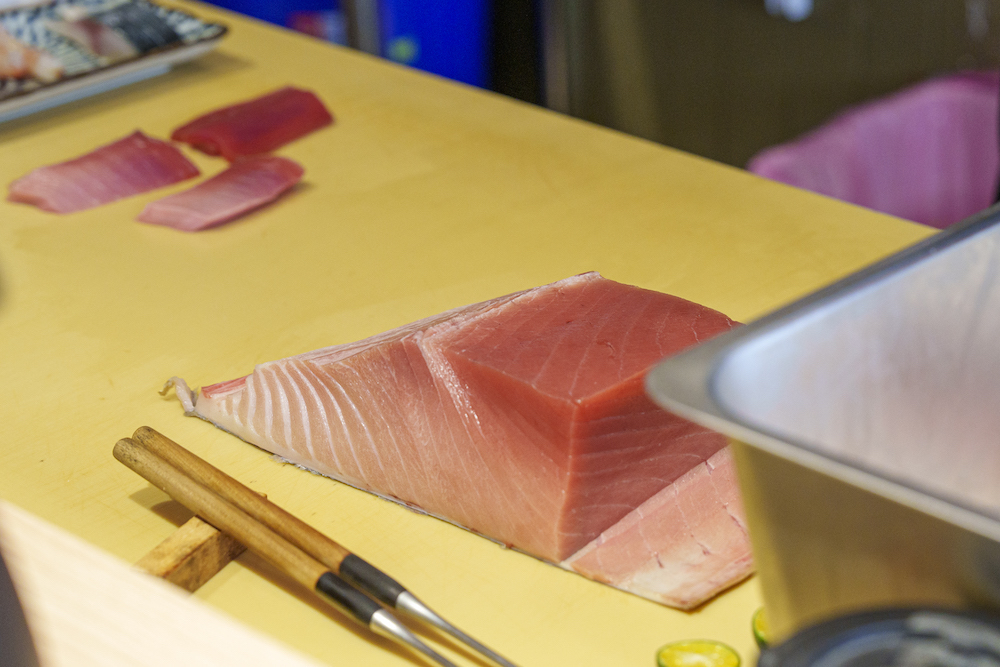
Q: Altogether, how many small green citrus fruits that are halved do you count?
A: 2